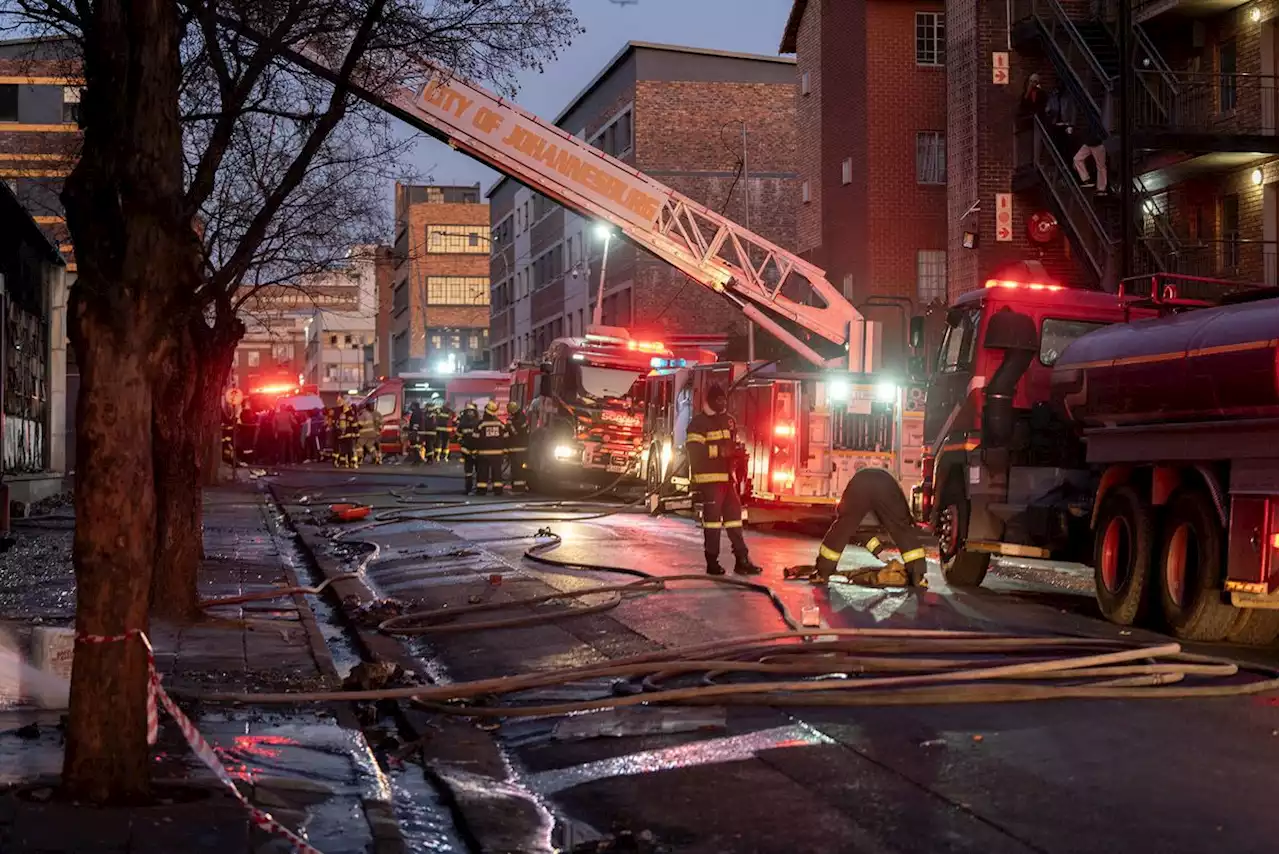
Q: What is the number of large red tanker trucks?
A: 1